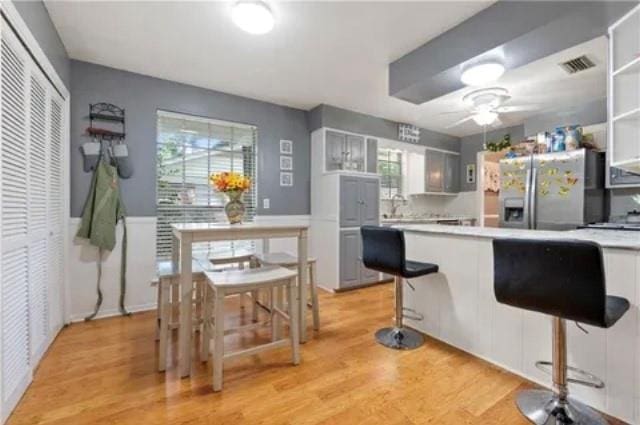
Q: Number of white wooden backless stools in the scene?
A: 4